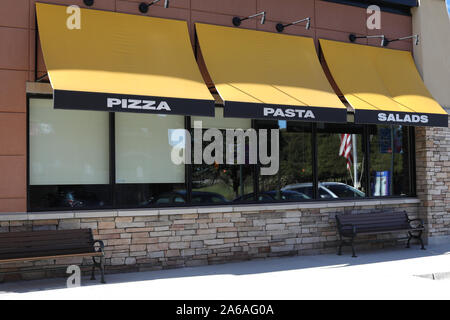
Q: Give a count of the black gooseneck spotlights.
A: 6